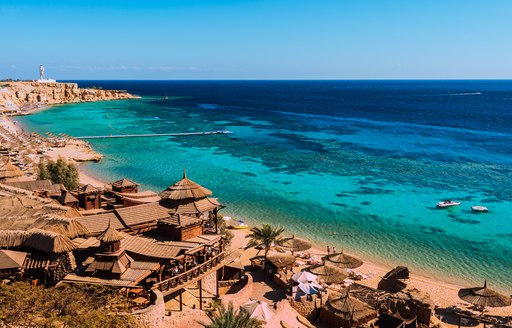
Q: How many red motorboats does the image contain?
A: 0